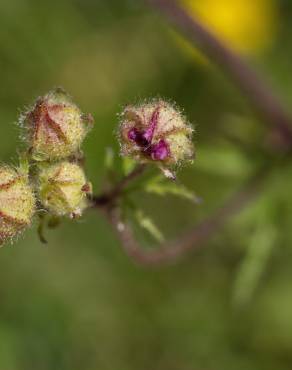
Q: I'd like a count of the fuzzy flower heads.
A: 4